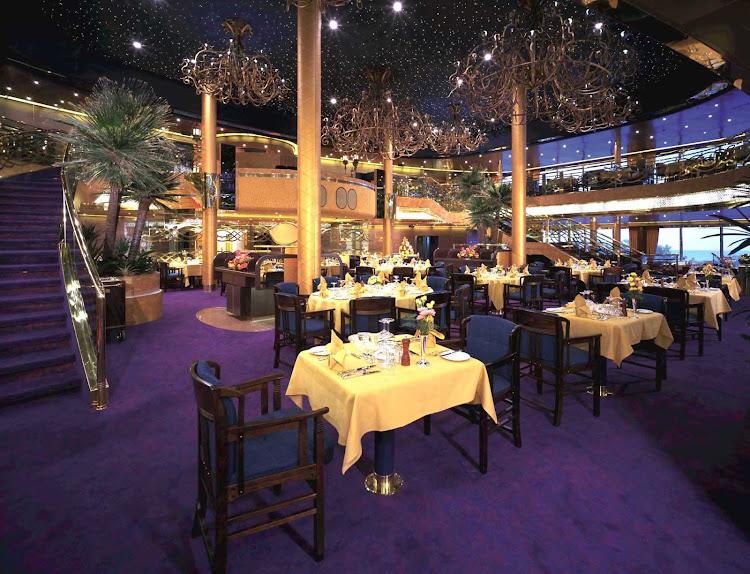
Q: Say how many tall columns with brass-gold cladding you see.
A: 4